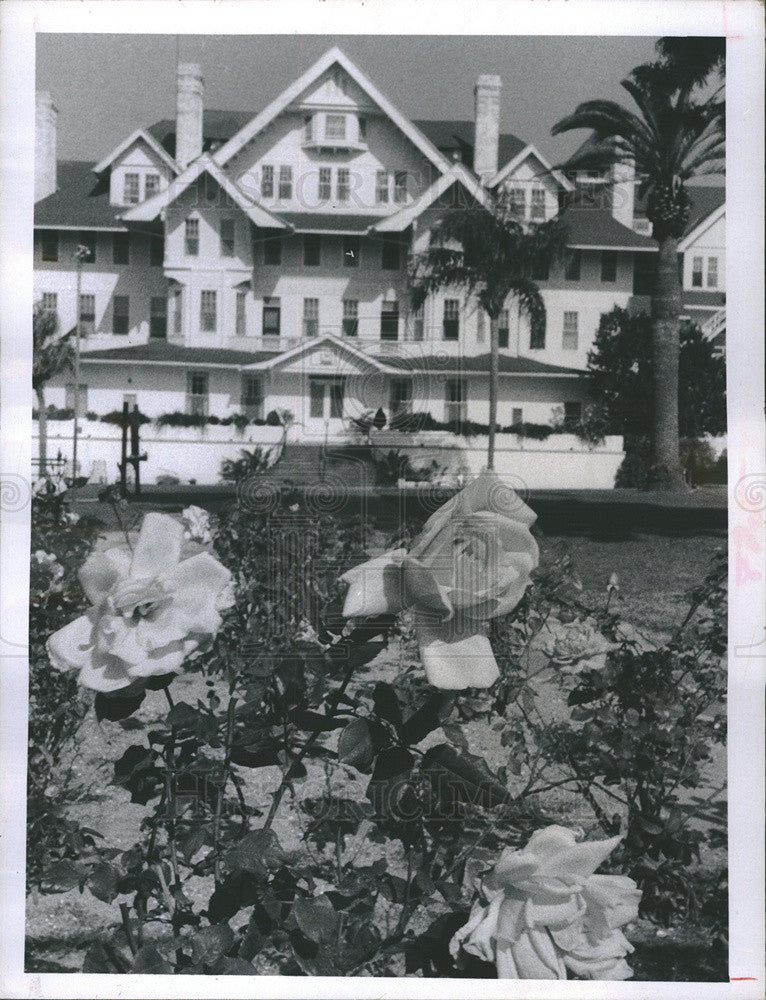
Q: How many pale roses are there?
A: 3